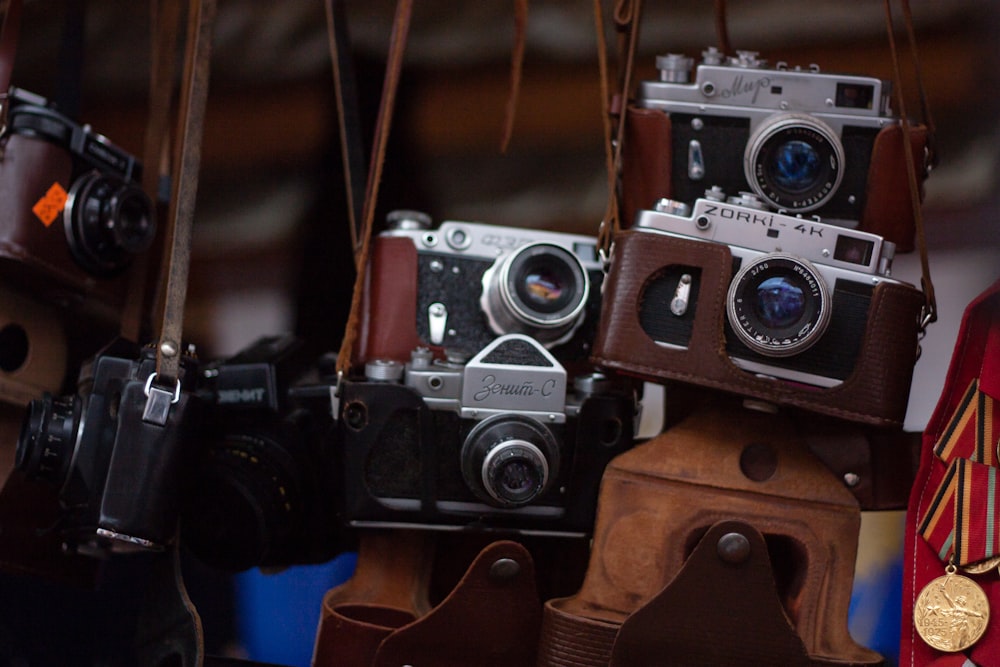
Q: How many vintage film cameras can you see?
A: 7